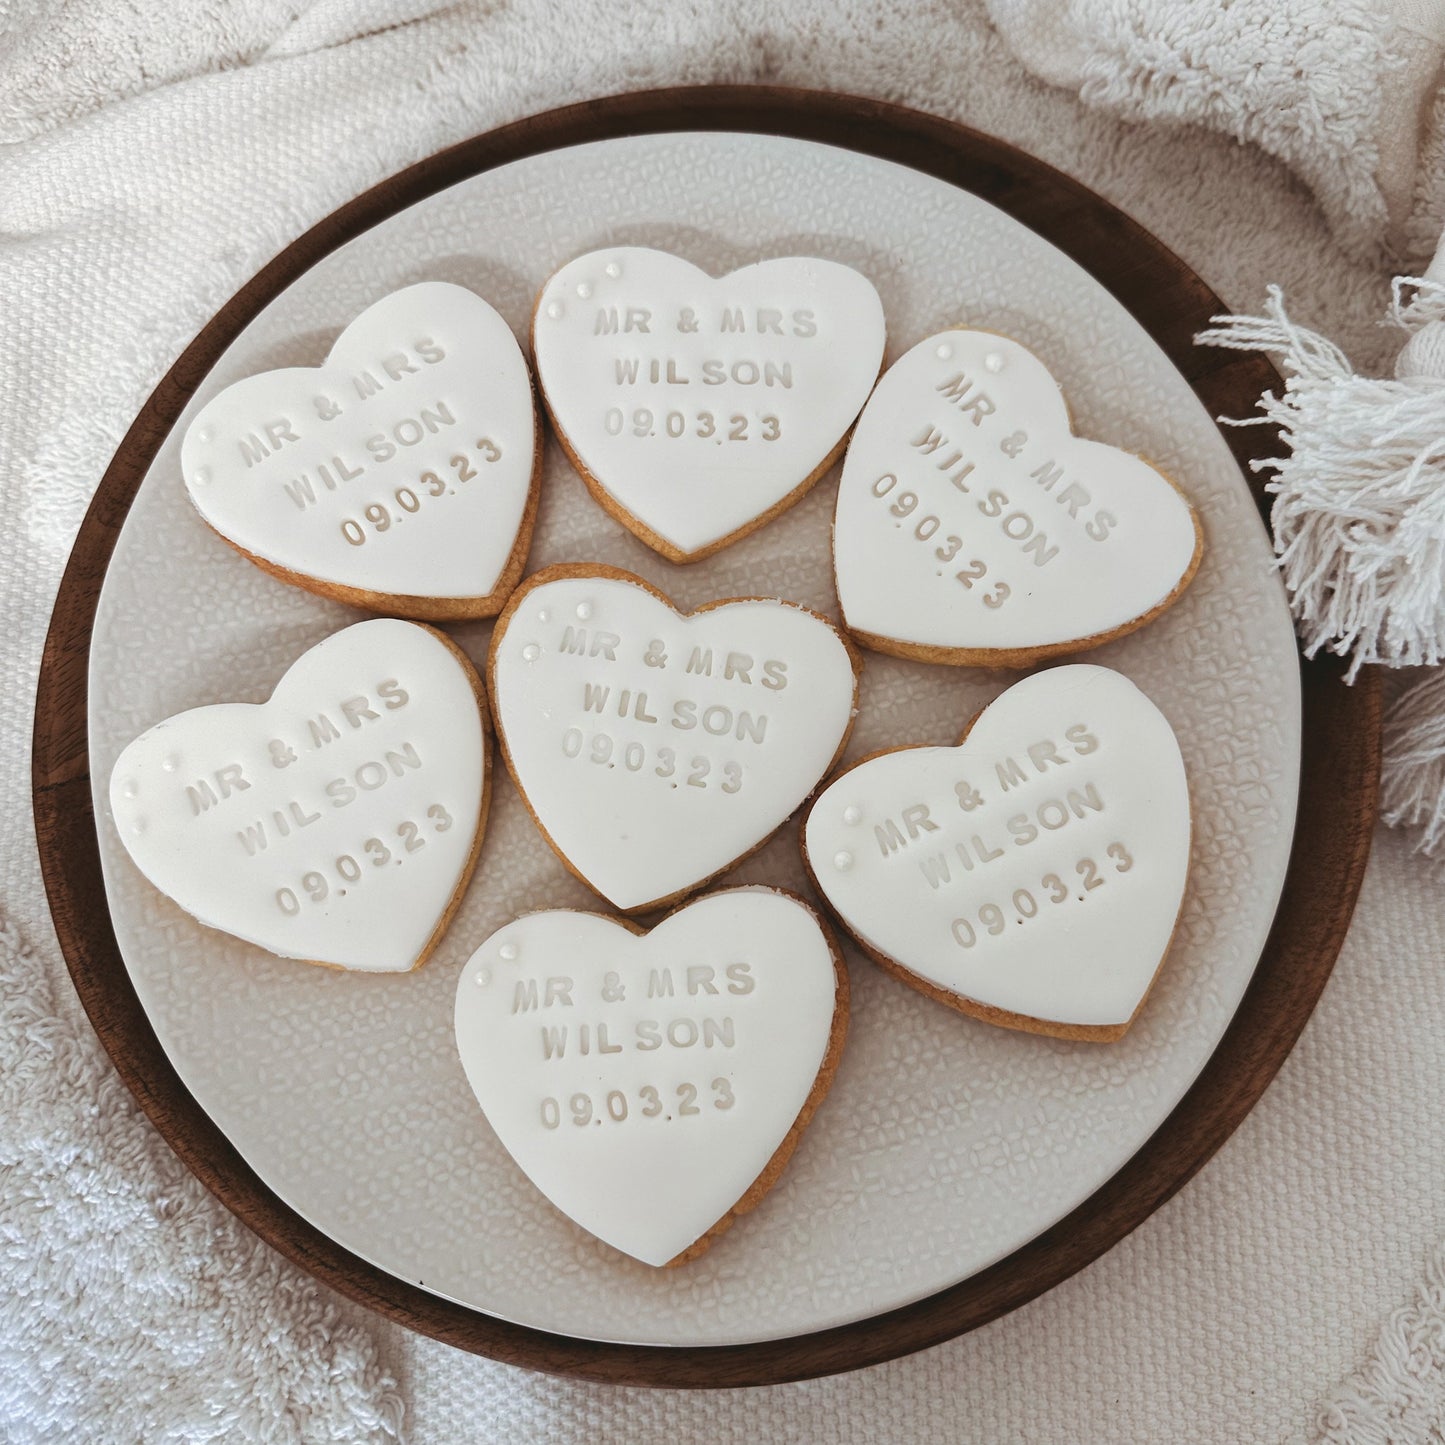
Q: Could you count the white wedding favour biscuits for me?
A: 7